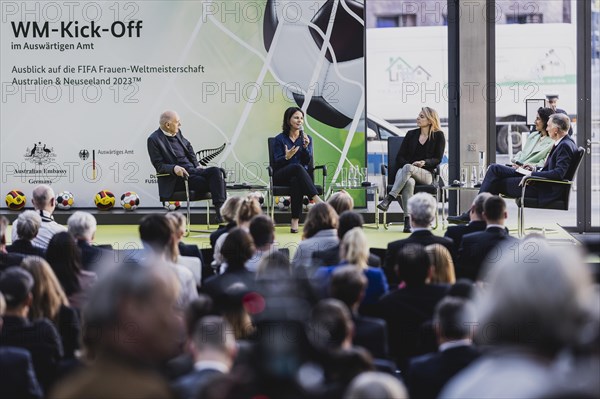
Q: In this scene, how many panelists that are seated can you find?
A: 5